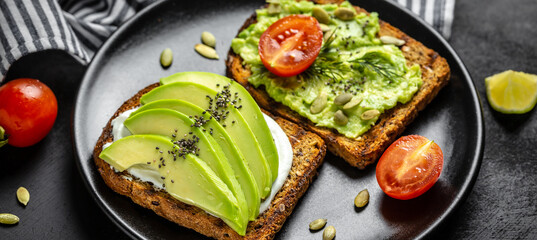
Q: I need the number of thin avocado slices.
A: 5